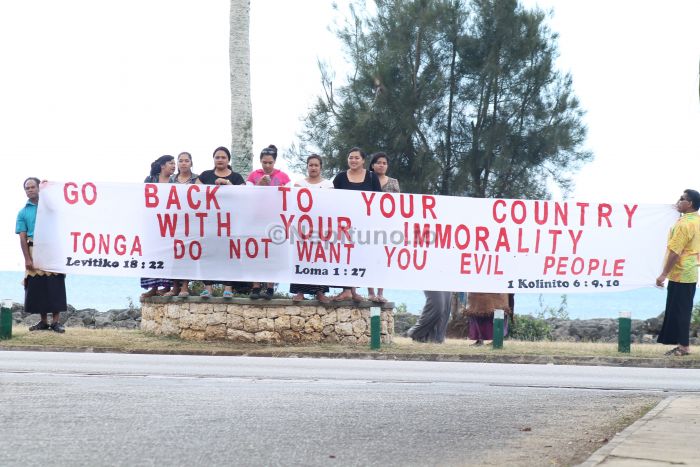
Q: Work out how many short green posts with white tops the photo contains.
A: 4